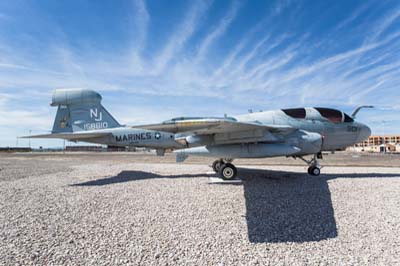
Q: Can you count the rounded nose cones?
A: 1